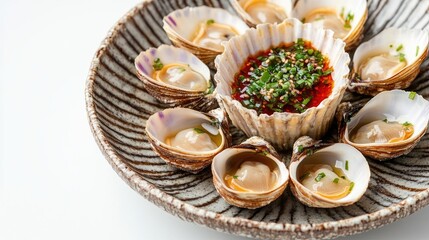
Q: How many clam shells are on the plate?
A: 9